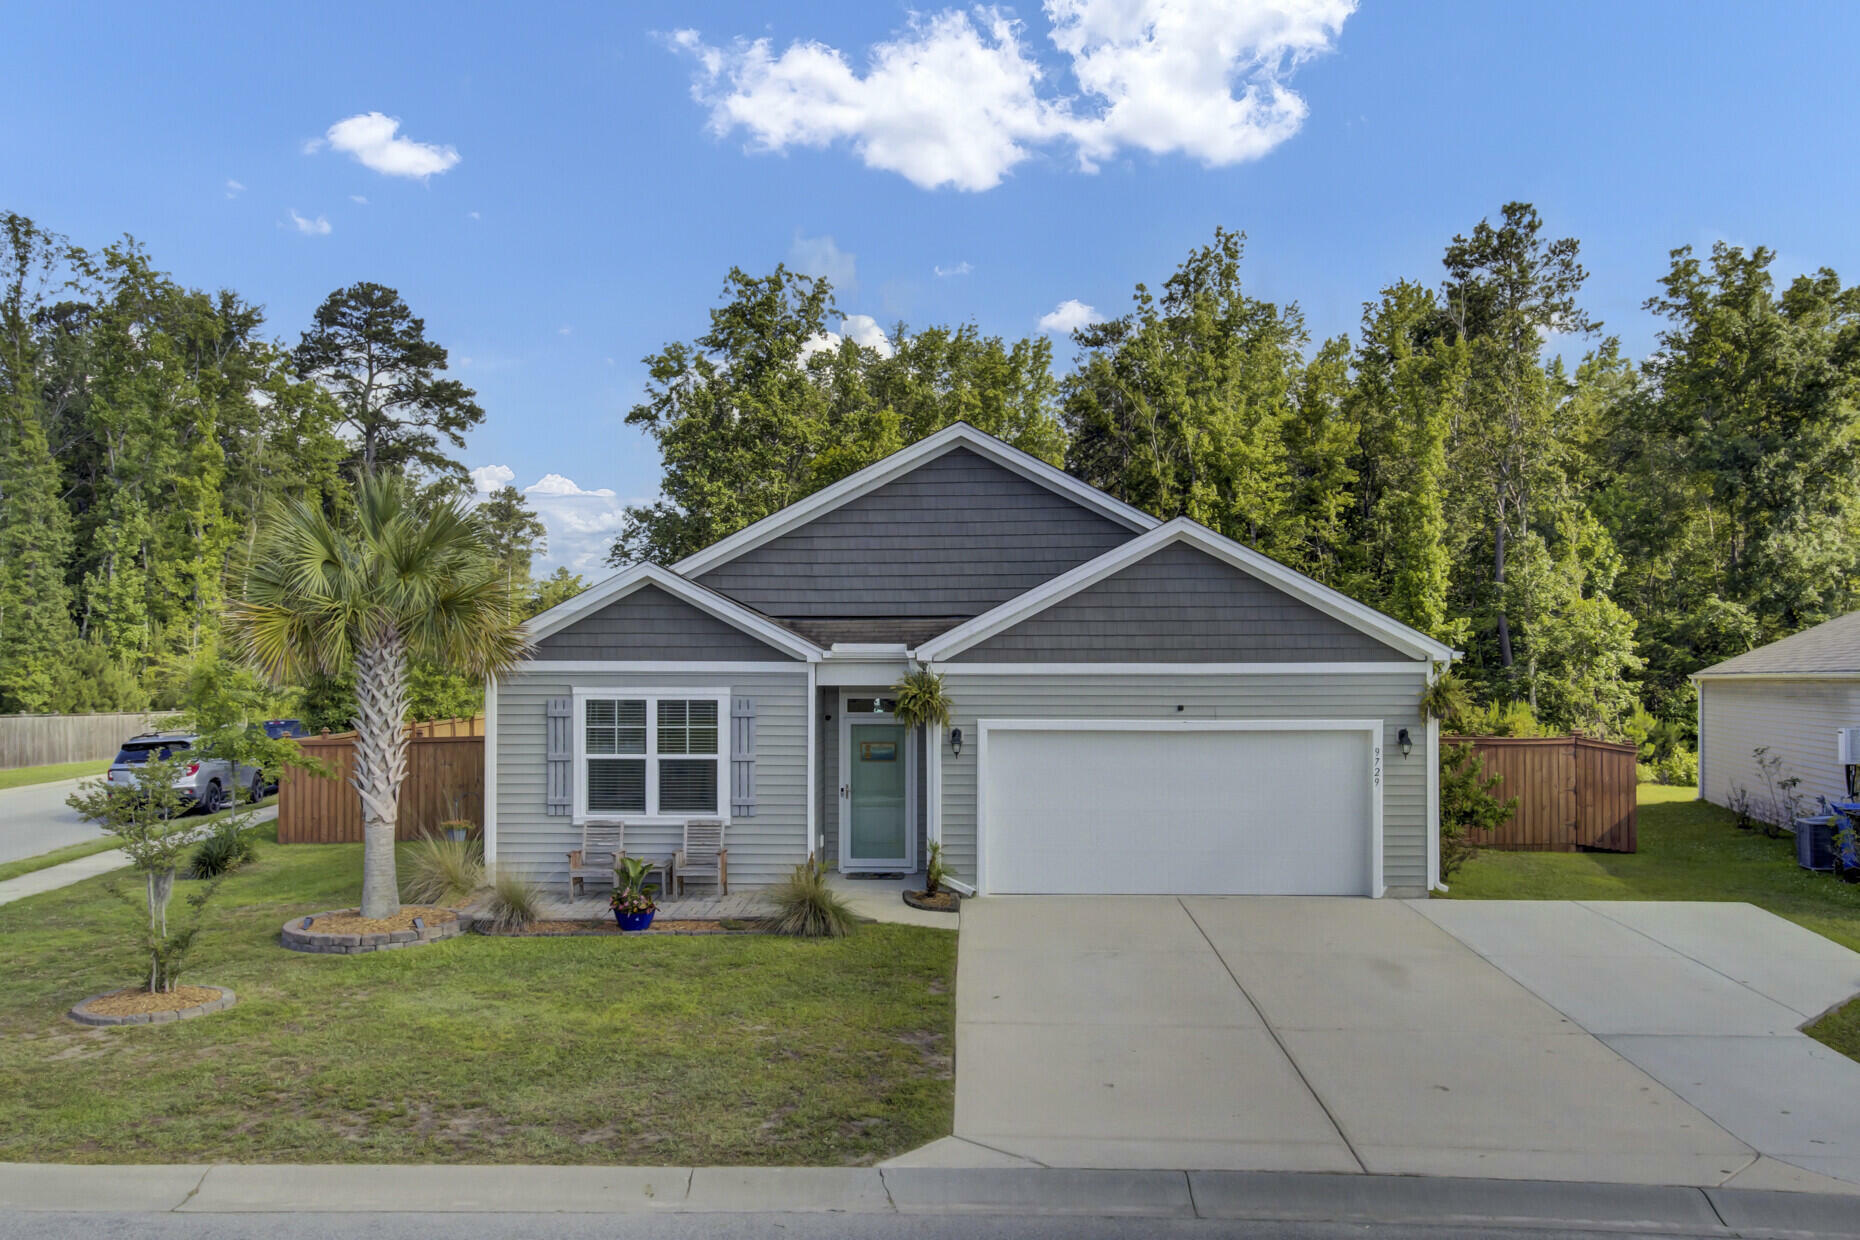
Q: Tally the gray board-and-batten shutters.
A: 2